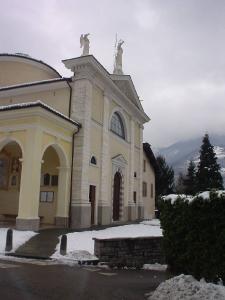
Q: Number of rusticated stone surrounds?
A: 1